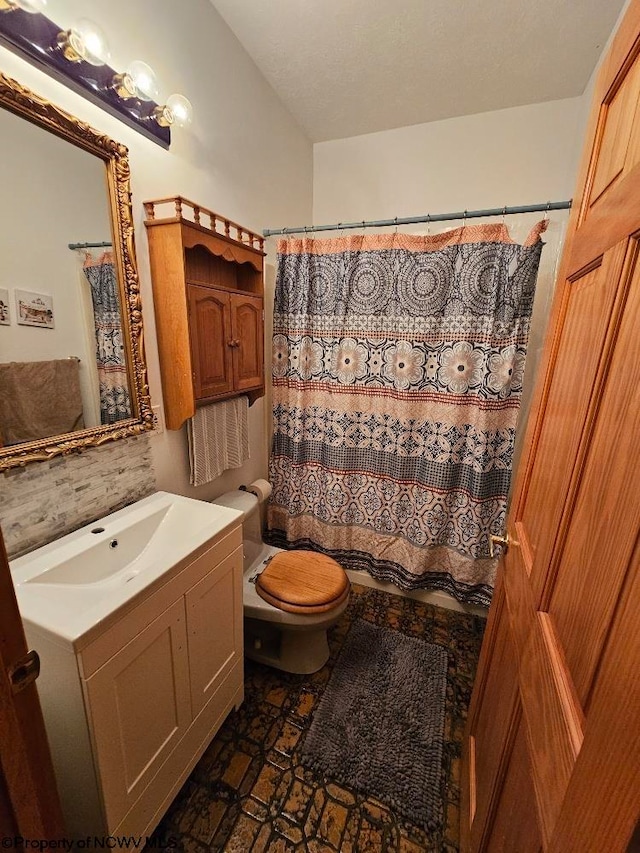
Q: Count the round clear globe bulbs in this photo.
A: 4